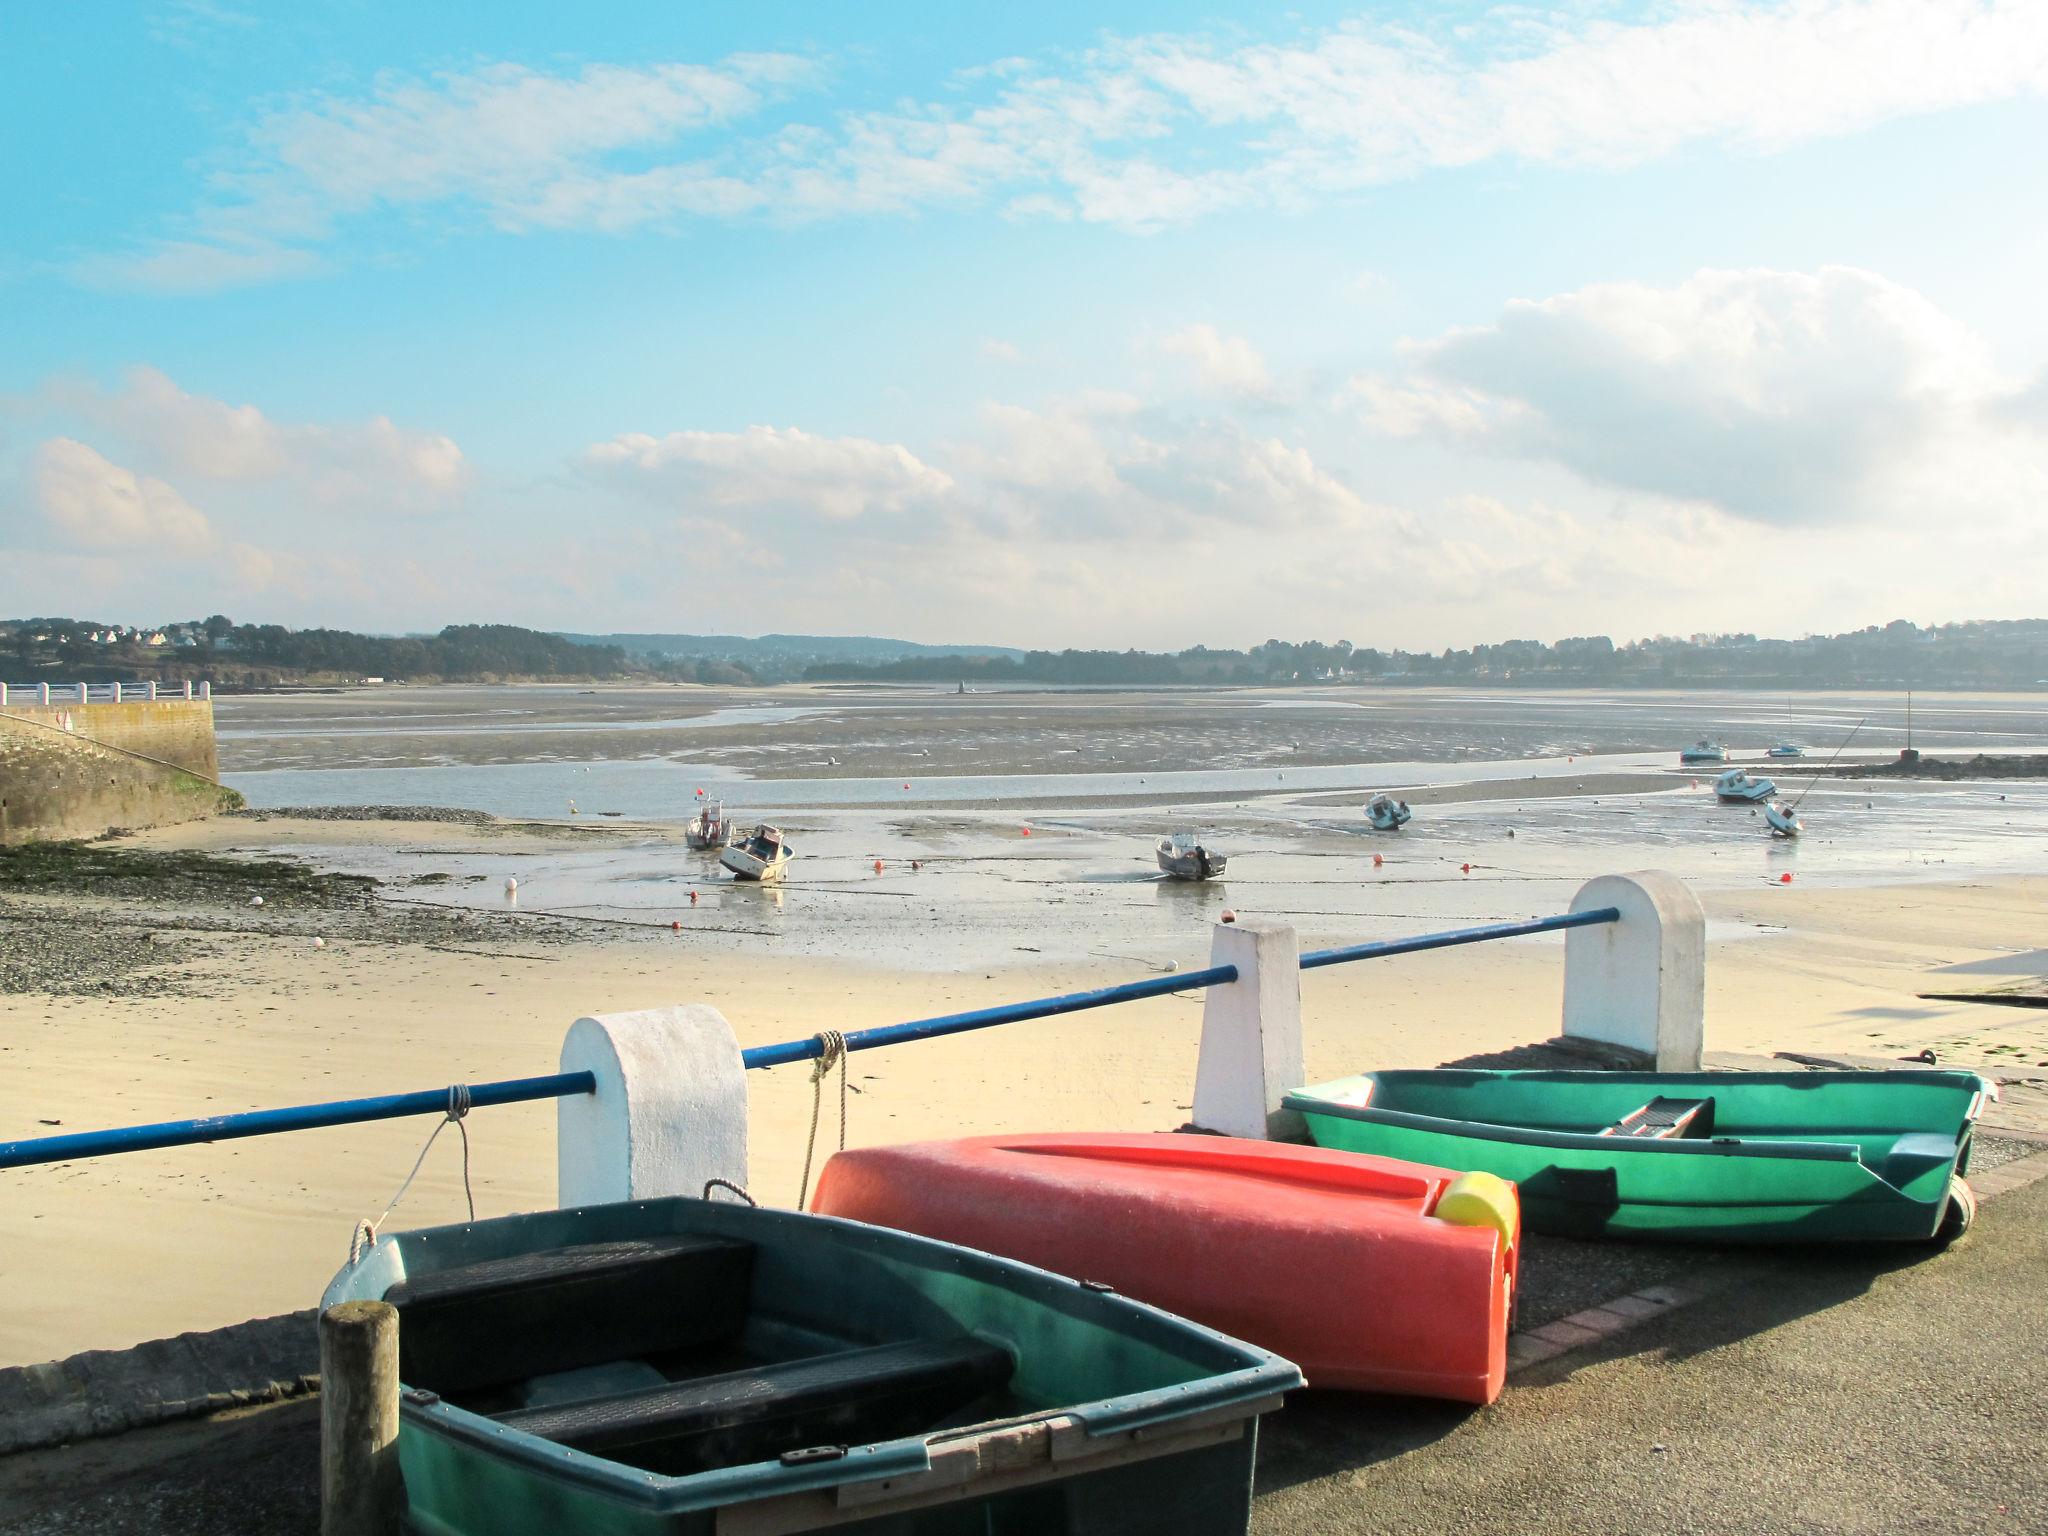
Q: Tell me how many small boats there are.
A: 11